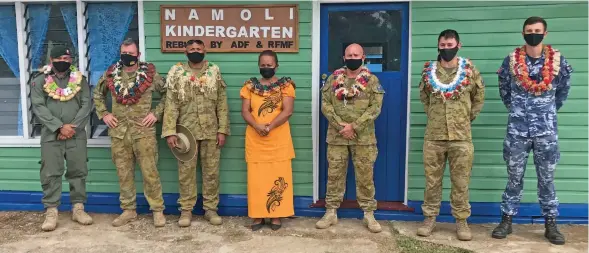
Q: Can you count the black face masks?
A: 7